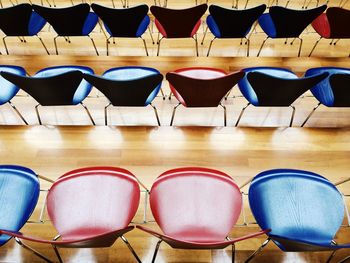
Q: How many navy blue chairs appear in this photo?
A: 12